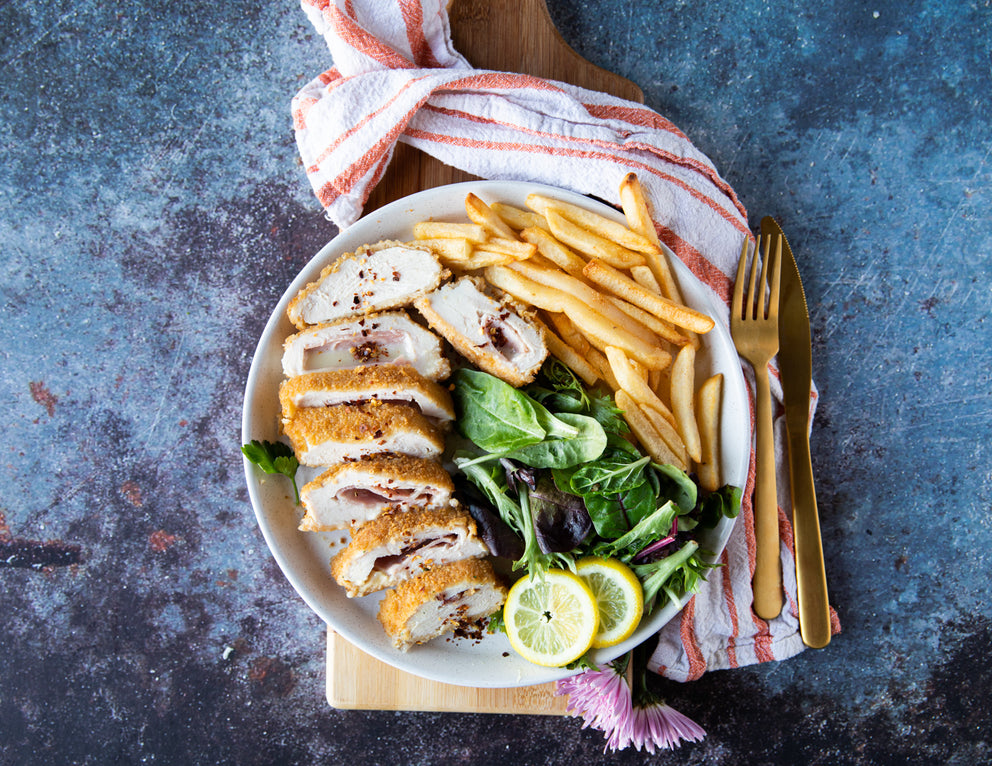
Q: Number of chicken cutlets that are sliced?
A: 8